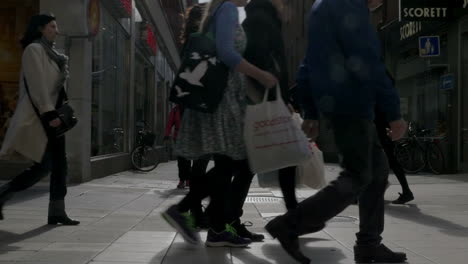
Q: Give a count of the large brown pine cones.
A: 0